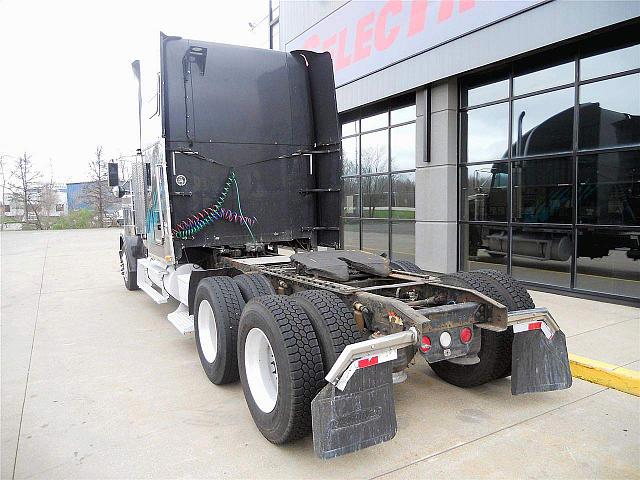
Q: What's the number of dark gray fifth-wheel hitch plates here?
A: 1